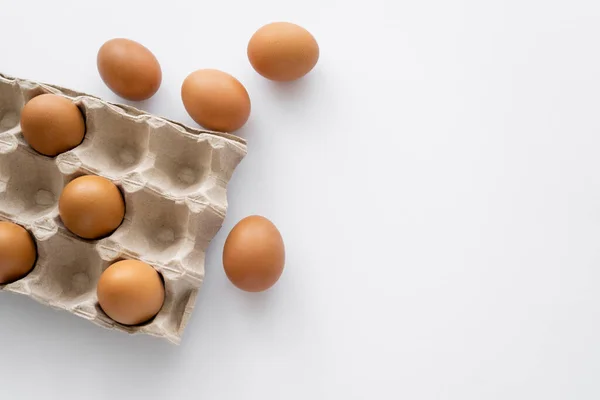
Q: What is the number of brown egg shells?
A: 8